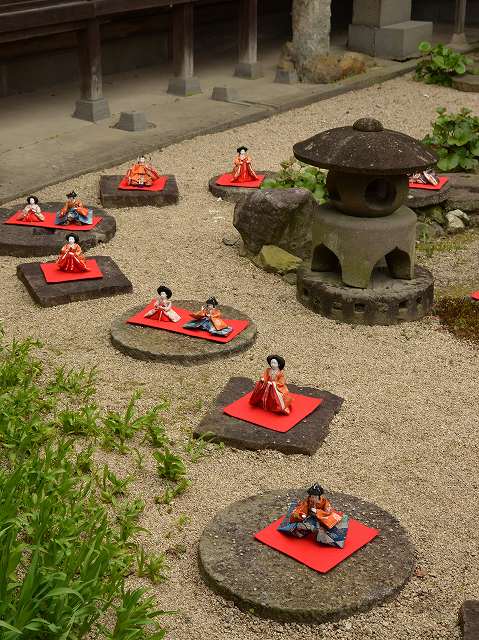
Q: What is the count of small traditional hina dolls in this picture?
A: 10